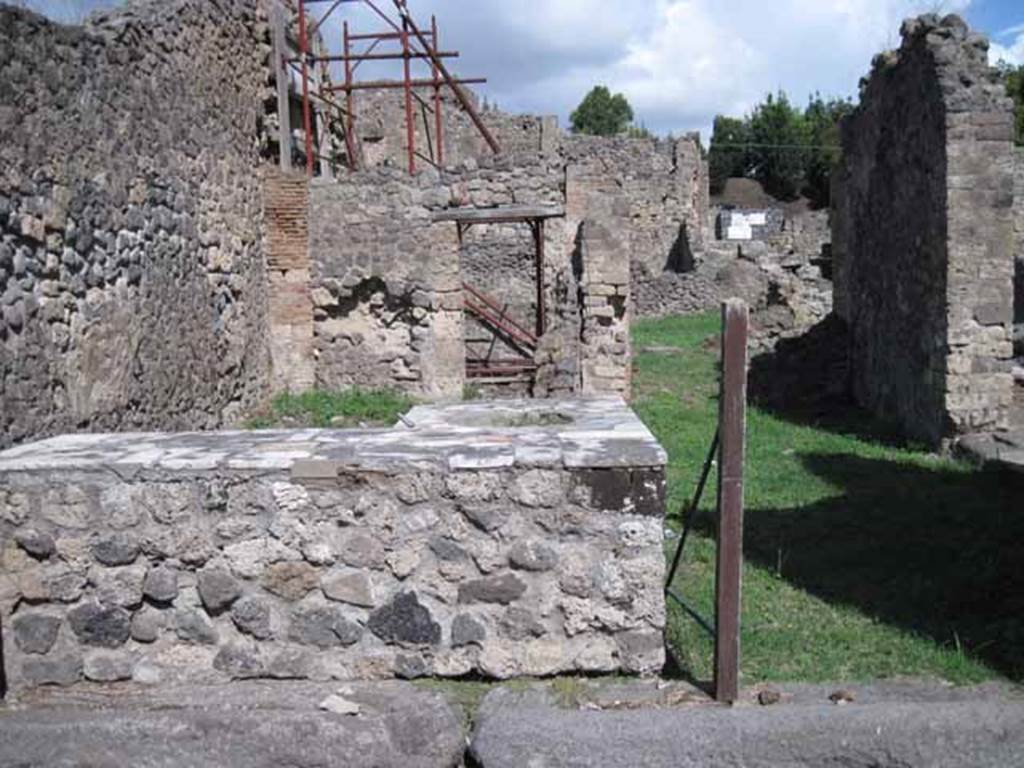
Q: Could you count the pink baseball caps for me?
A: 0